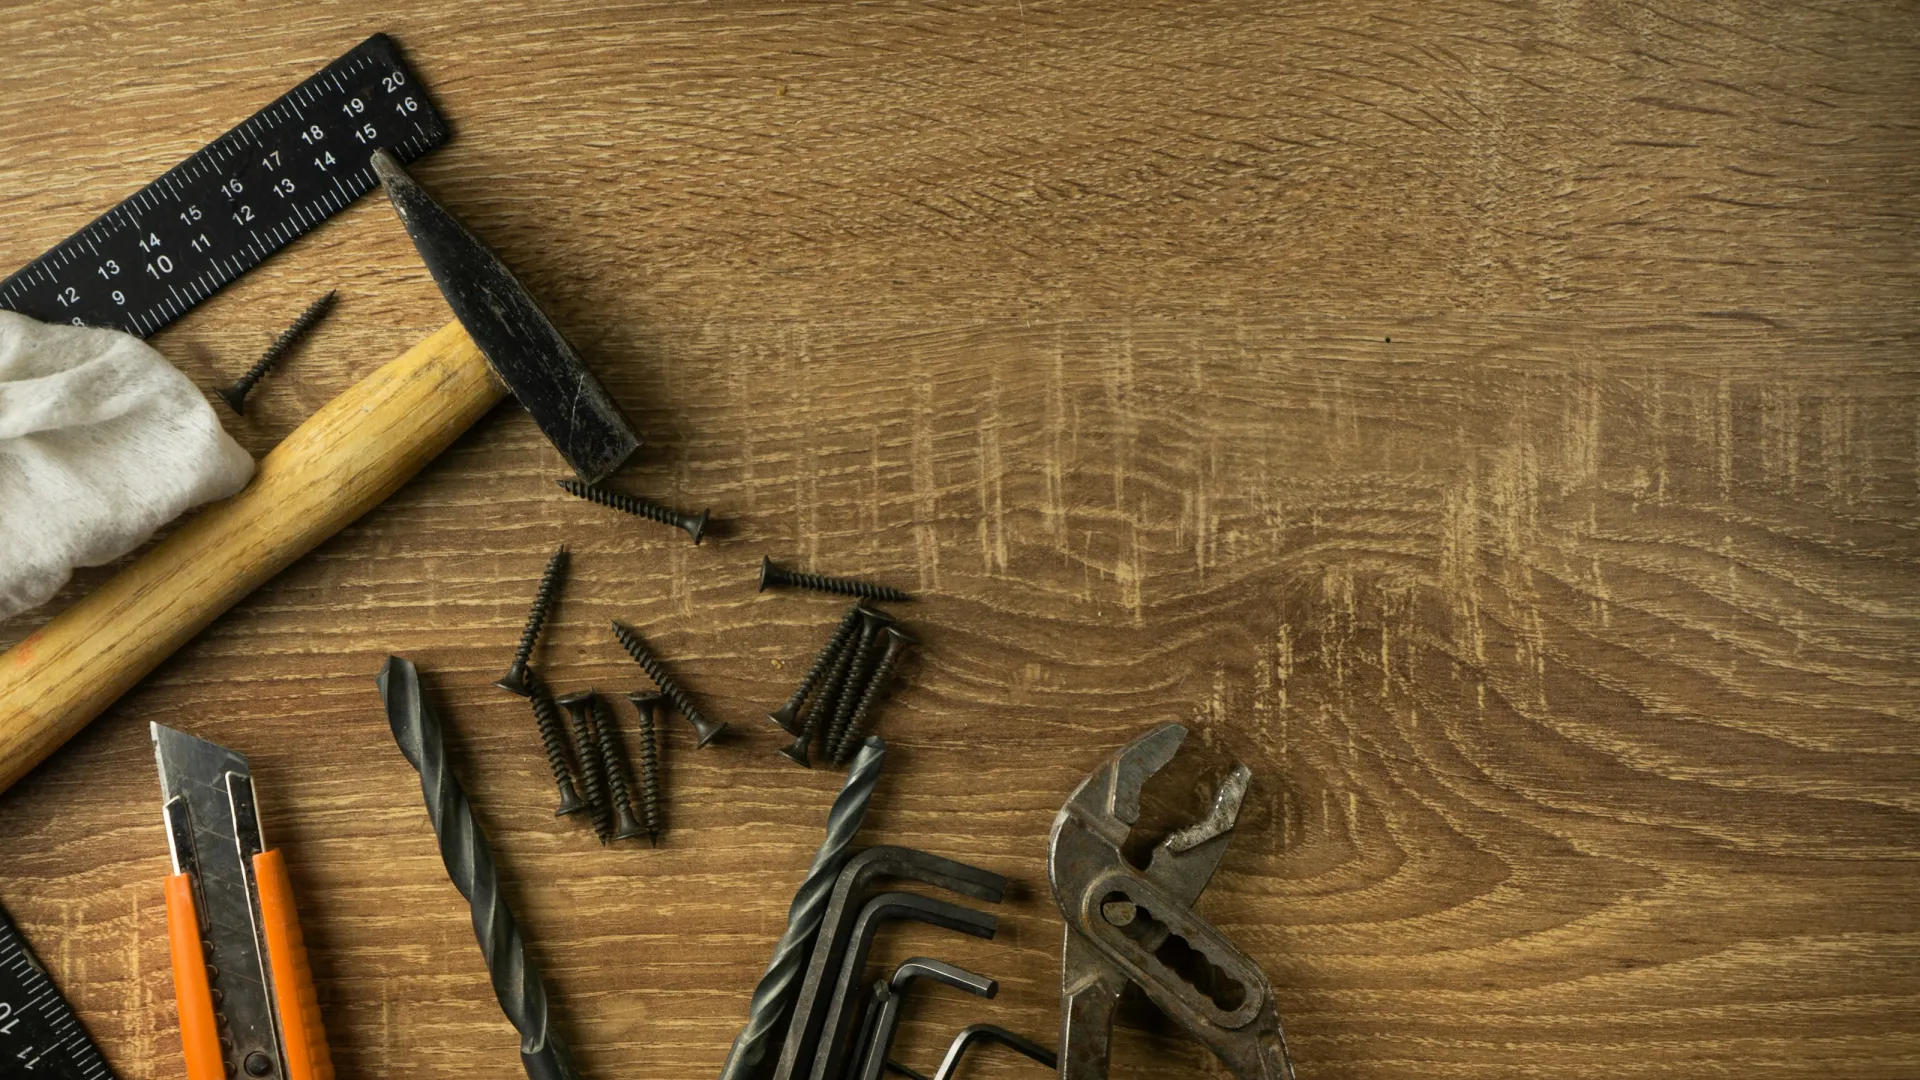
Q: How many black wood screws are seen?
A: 13